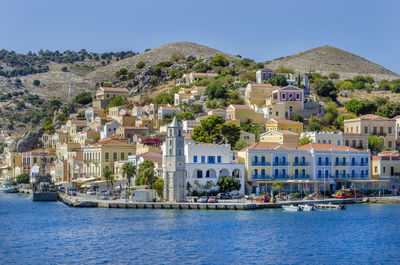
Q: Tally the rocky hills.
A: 2